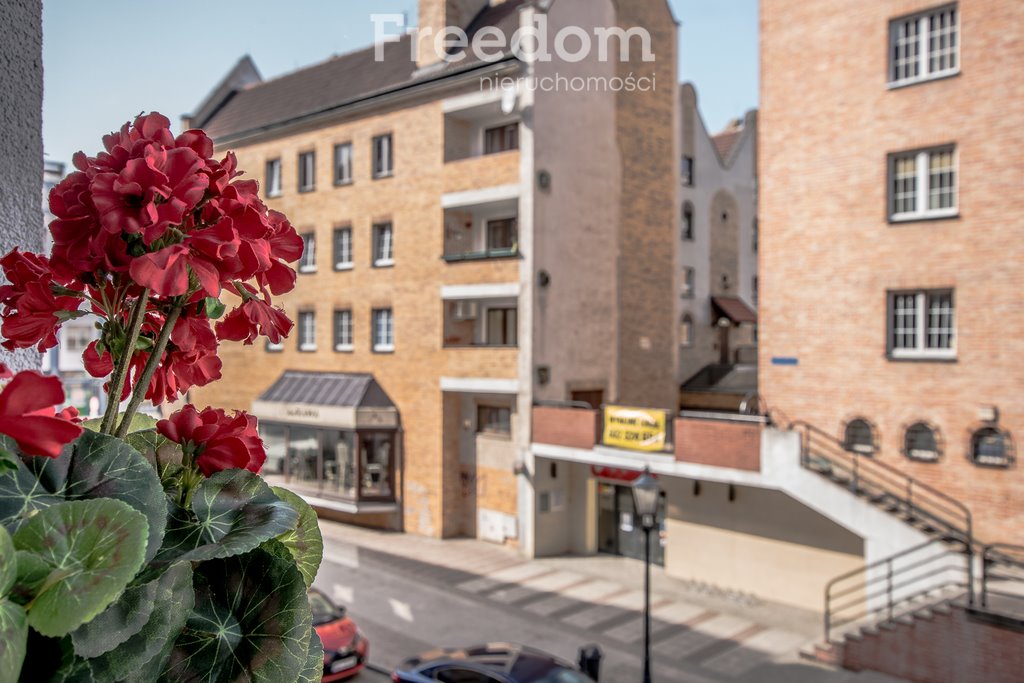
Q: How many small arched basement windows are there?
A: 3